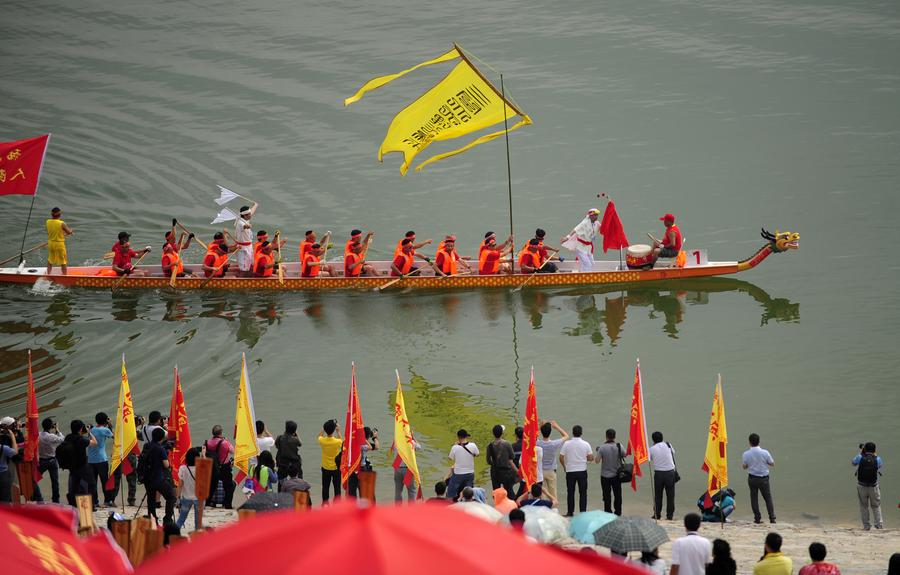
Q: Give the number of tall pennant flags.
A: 9